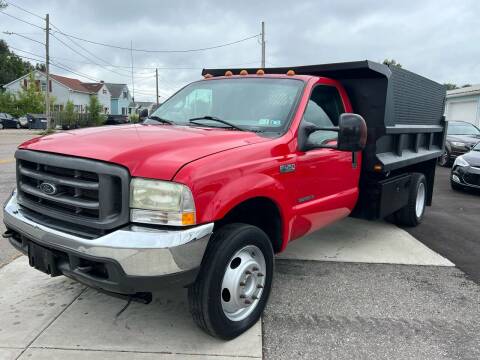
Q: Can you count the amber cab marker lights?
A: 5